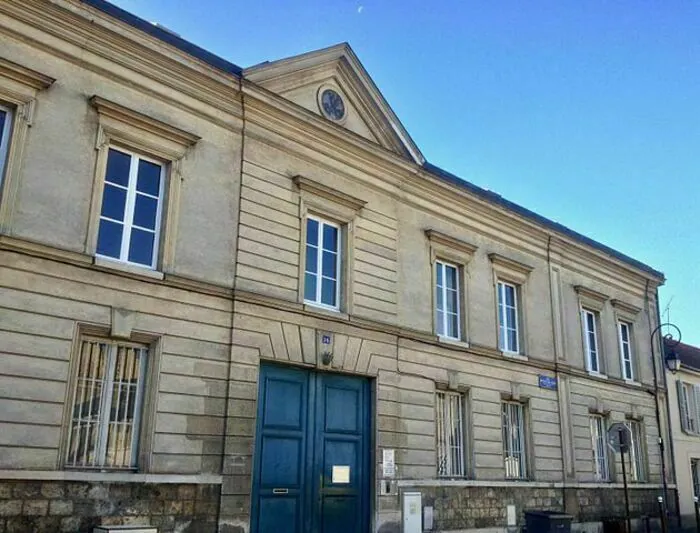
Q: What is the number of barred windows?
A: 5